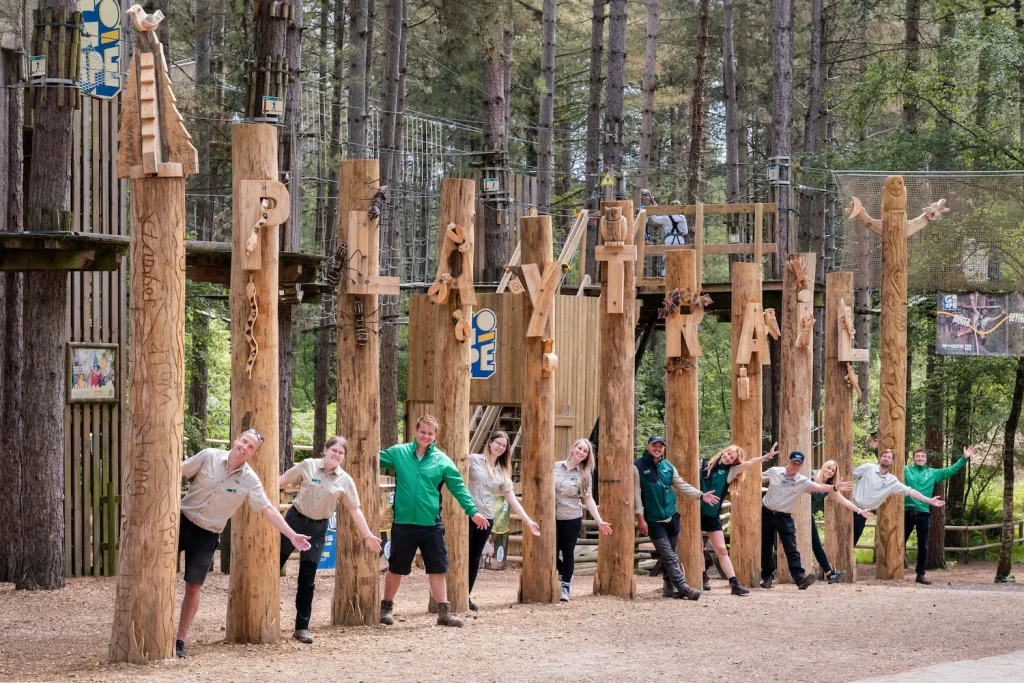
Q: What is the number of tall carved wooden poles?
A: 11